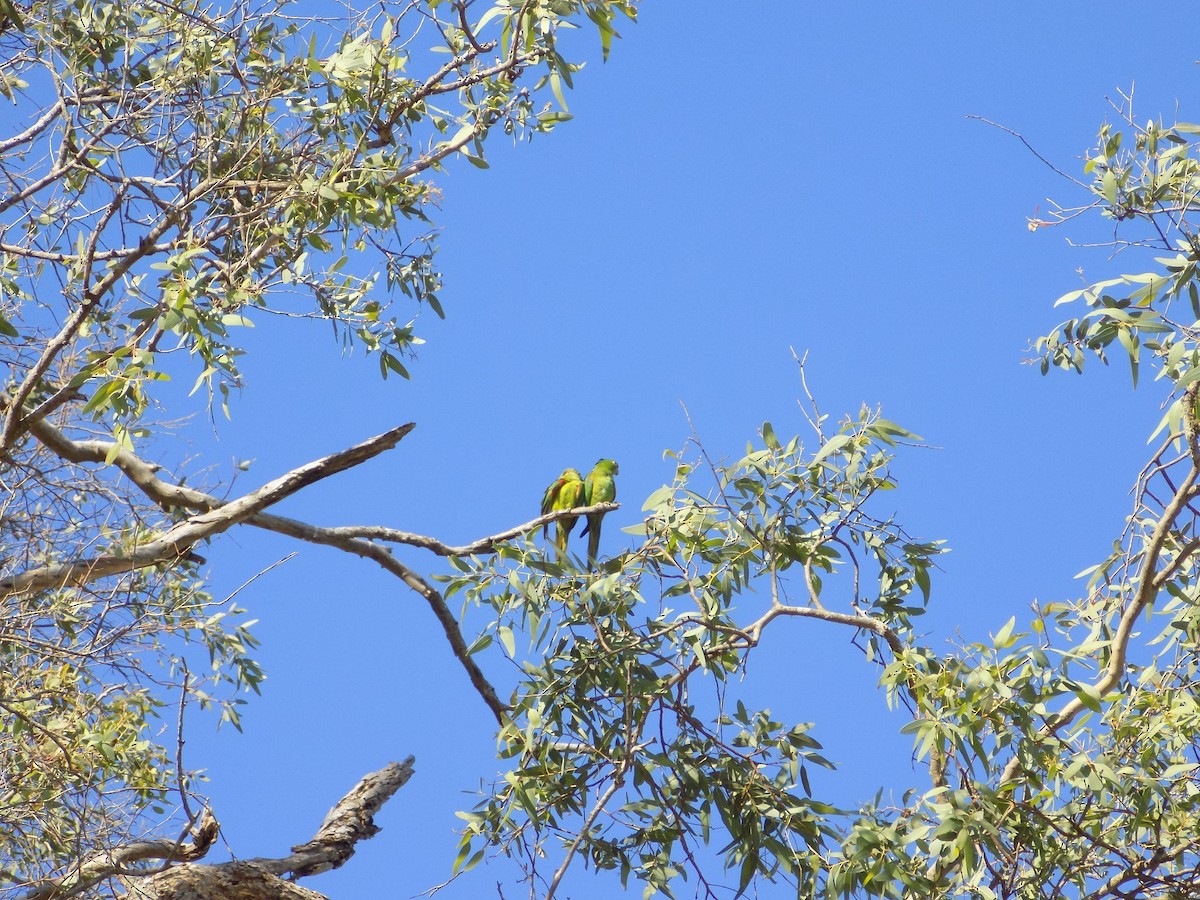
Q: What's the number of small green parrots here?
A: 2